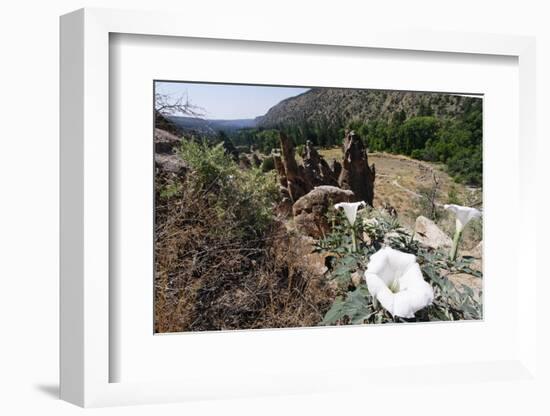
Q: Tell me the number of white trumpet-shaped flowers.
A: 3